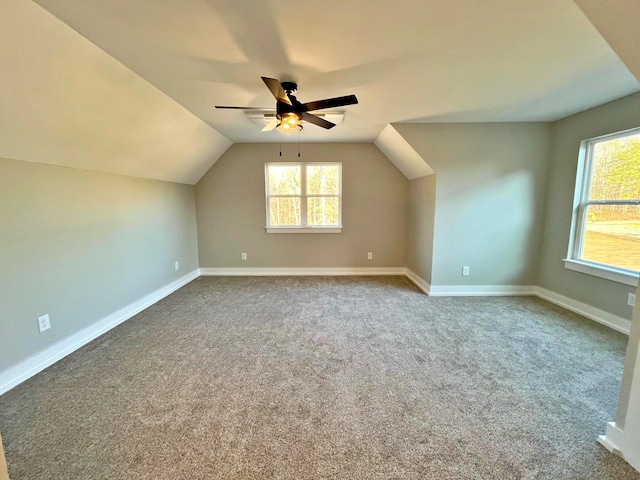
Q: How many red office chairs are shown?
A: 0